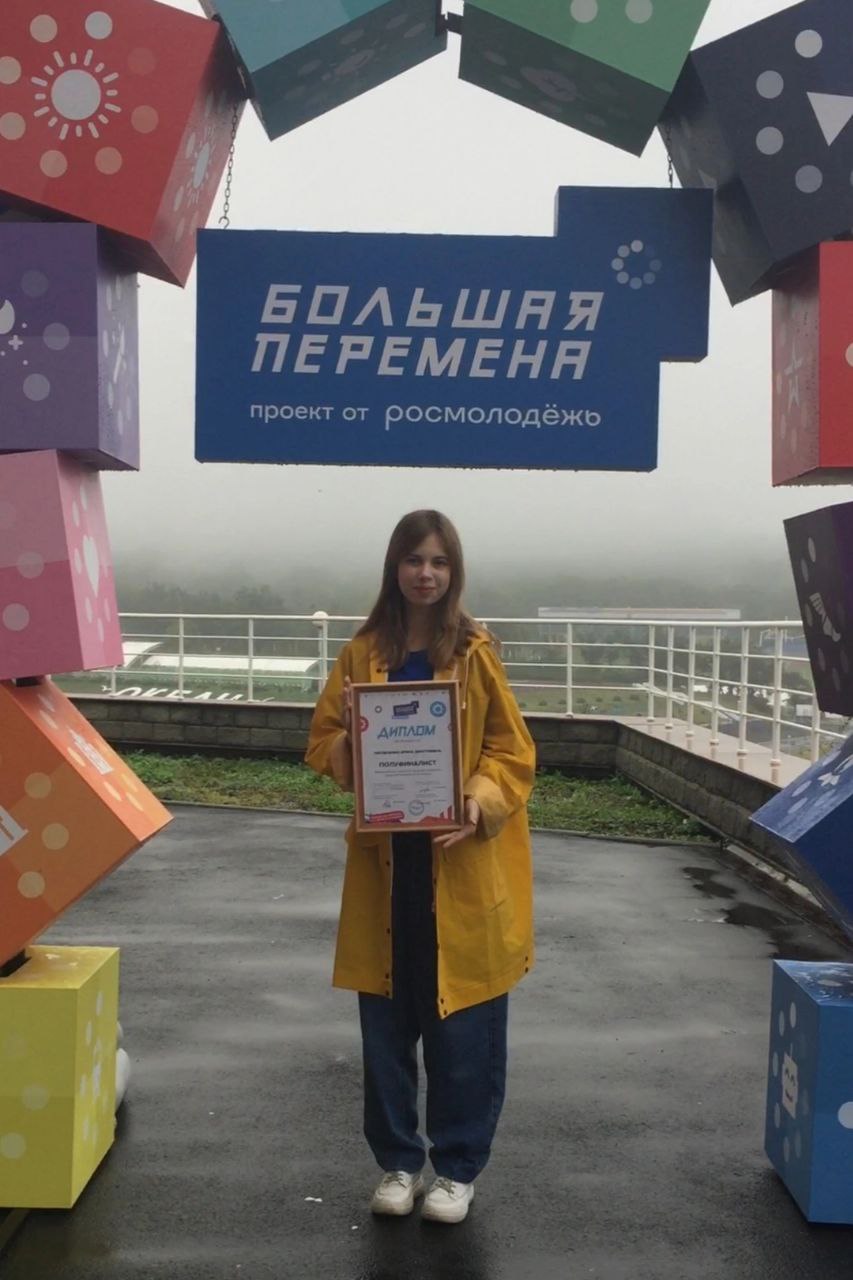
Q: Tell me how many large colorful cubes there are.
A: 12